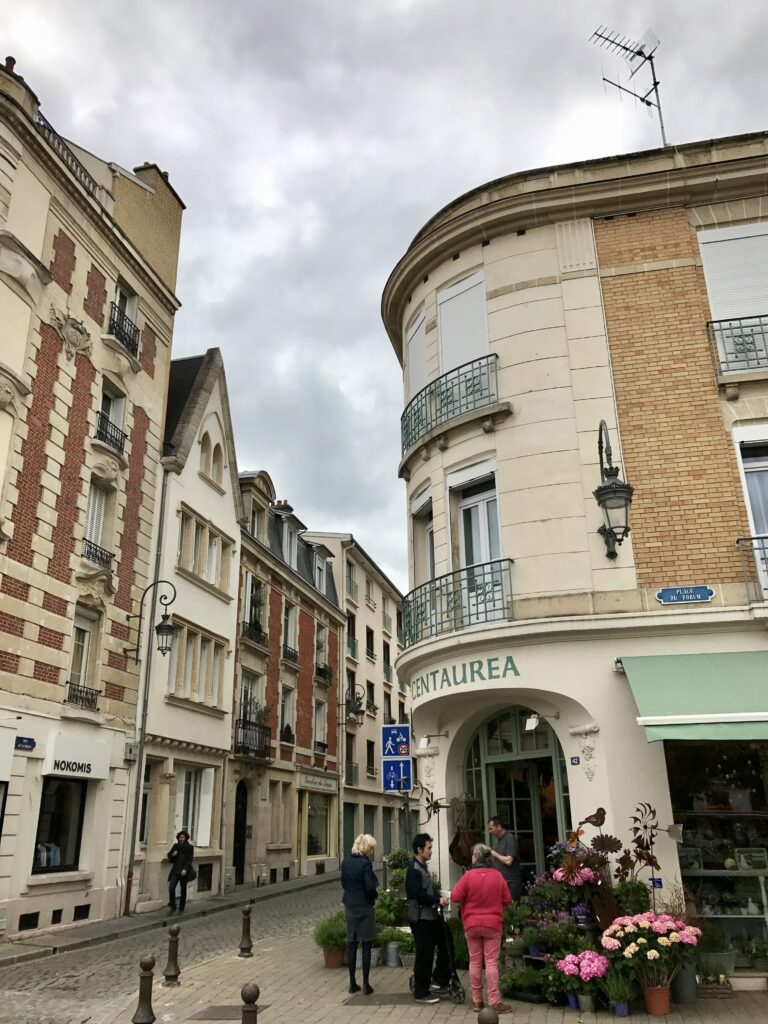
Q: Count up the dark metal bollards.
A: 5